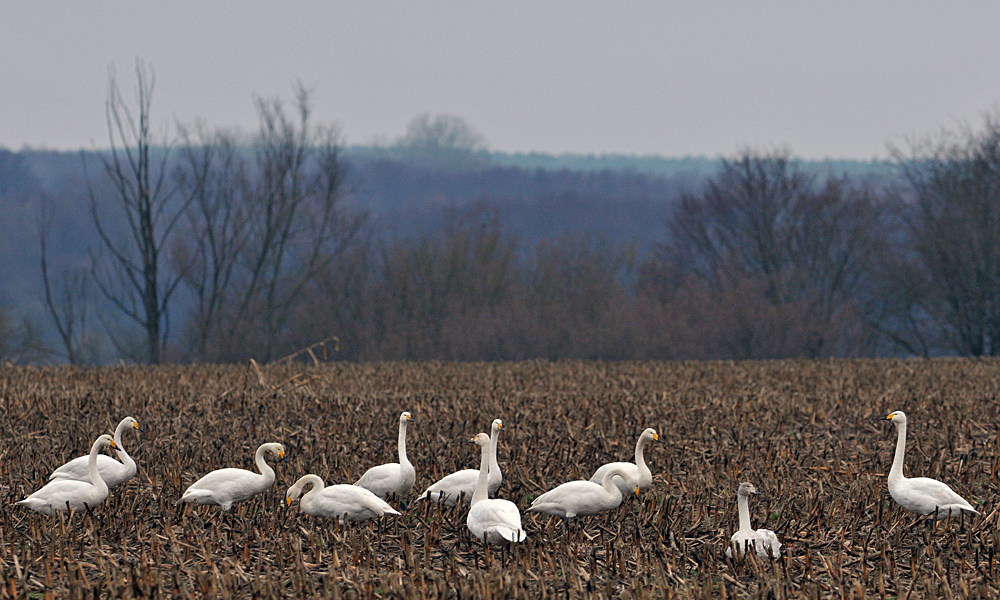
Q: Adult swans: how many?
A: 10